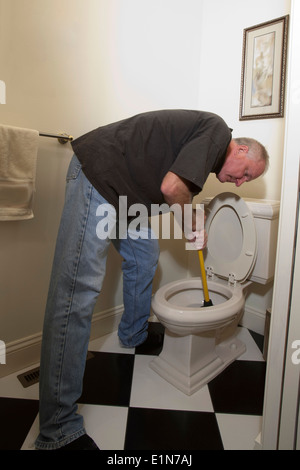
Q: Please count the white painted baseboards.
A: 2